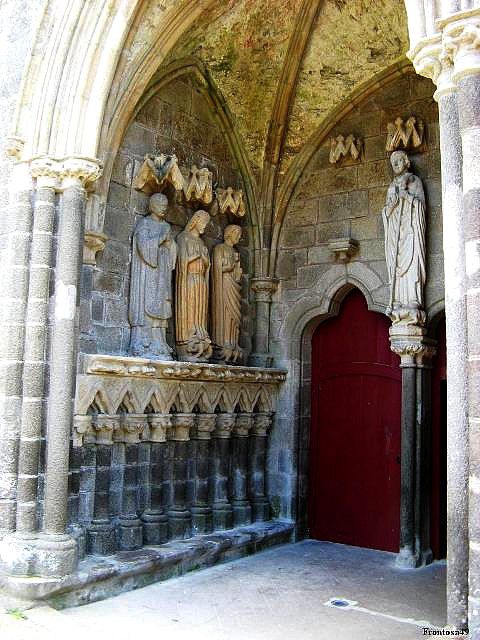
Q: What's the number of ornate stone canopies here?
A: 5